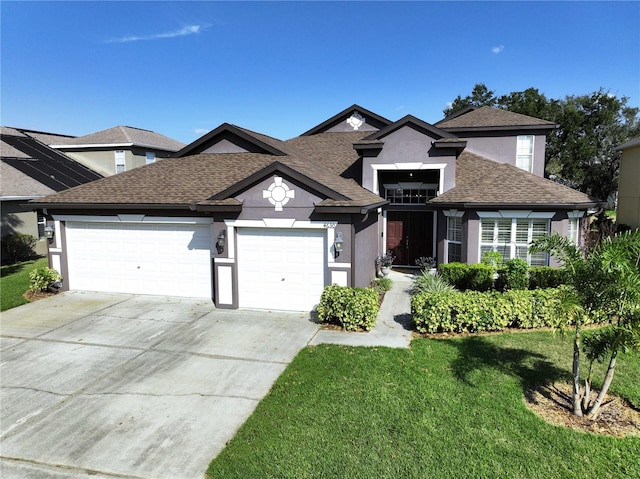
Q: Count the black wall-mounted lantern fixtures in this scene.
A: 3